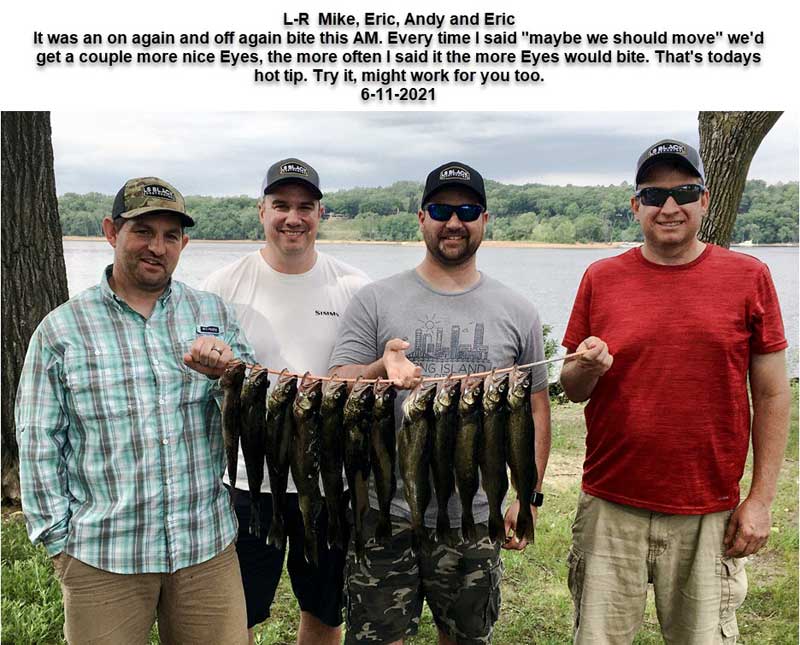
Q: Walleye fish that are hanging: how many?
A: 12